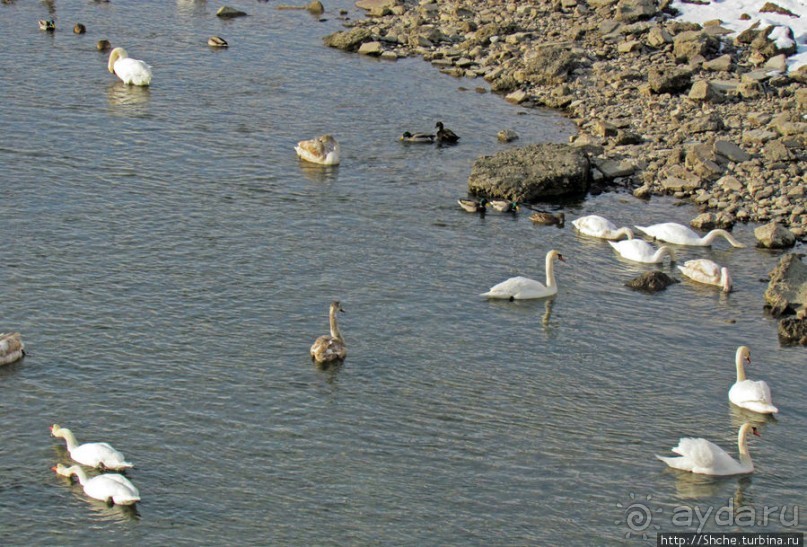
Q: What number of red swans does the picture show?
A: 0